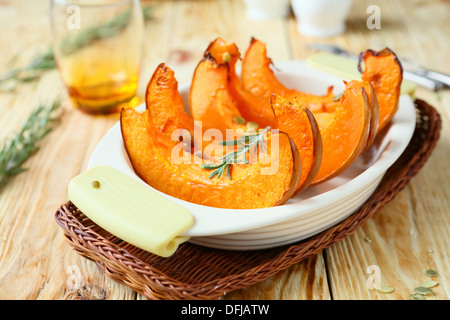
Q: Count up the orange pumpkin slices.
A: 5